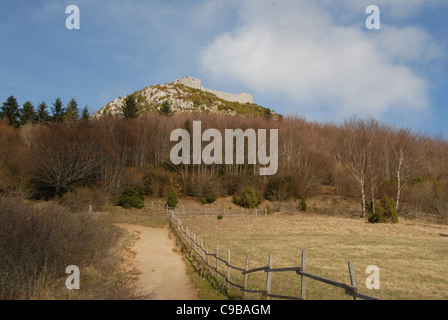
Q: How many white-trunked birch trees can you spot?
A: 3